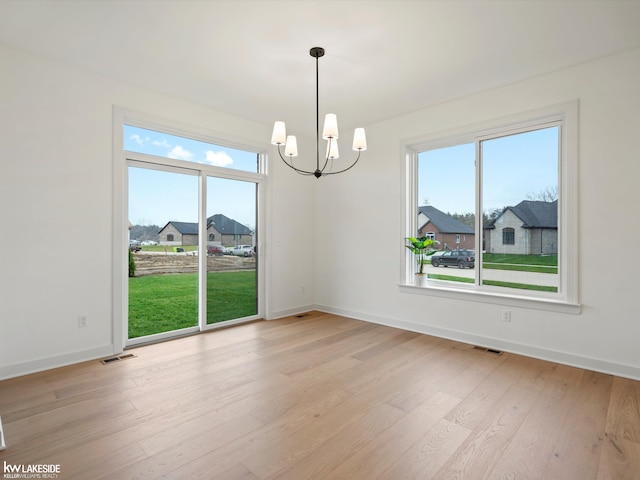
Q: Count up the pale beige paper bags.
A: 0